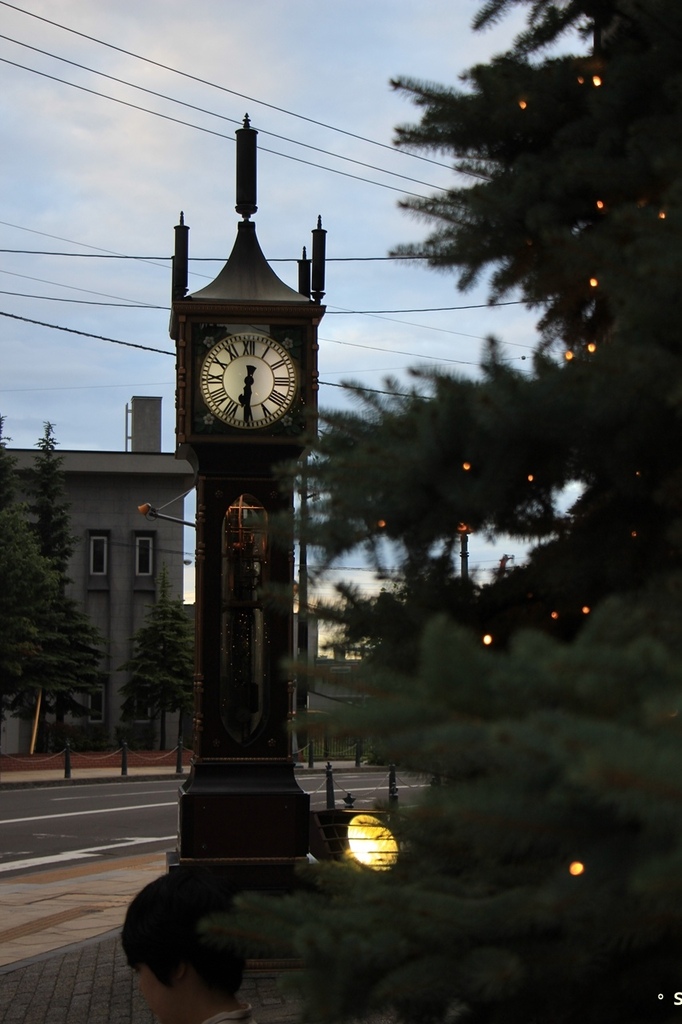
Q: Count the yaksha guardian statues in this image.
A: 0